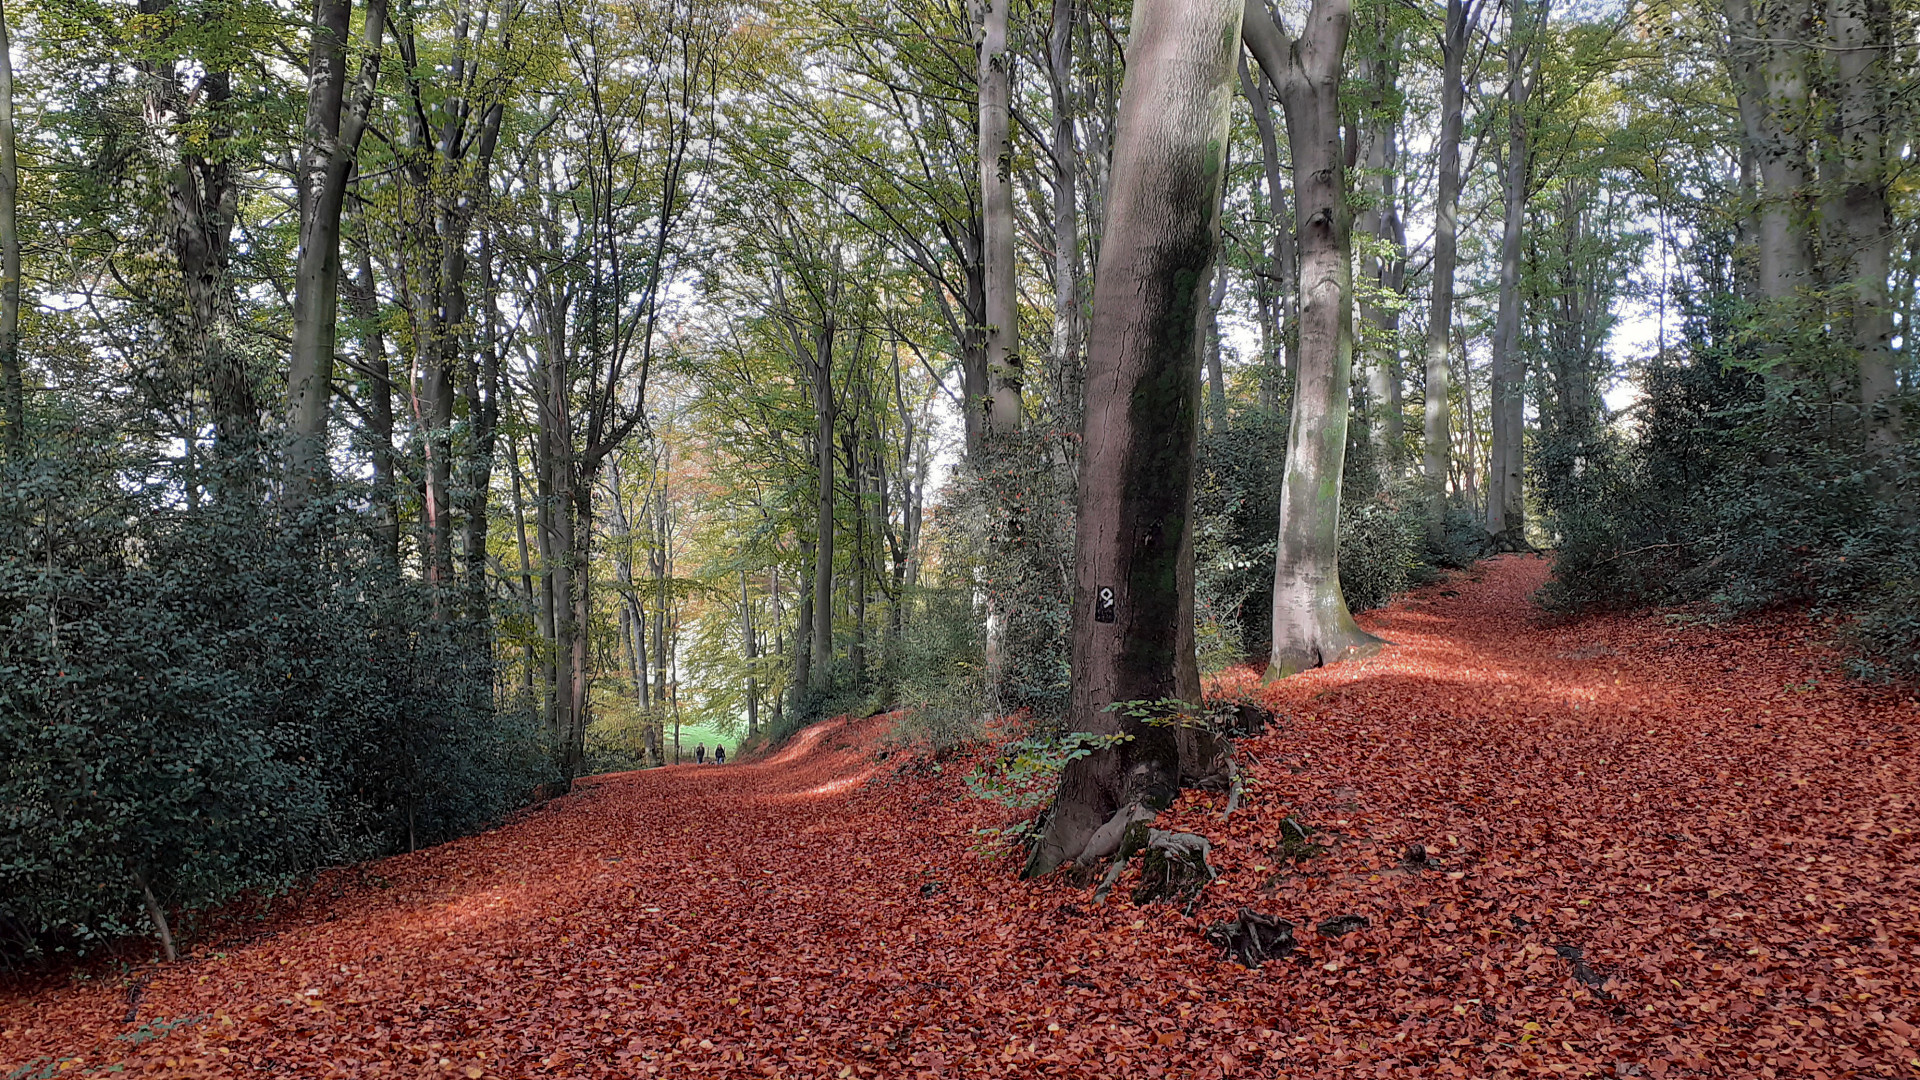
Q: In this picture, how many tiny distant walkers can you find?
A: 2